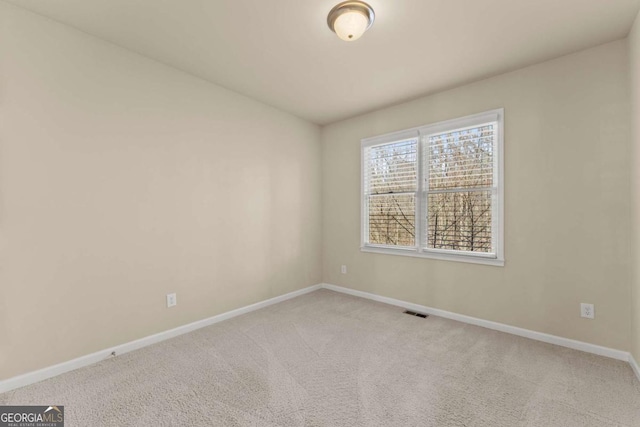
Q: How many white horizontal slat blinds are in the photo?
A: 2